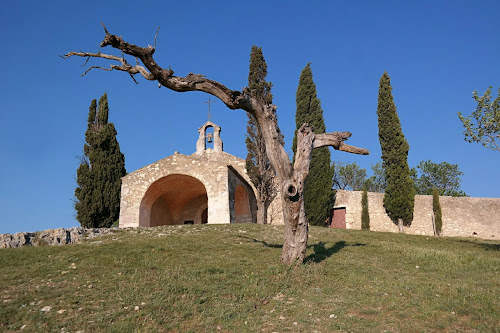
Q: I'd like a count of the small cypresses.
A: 2